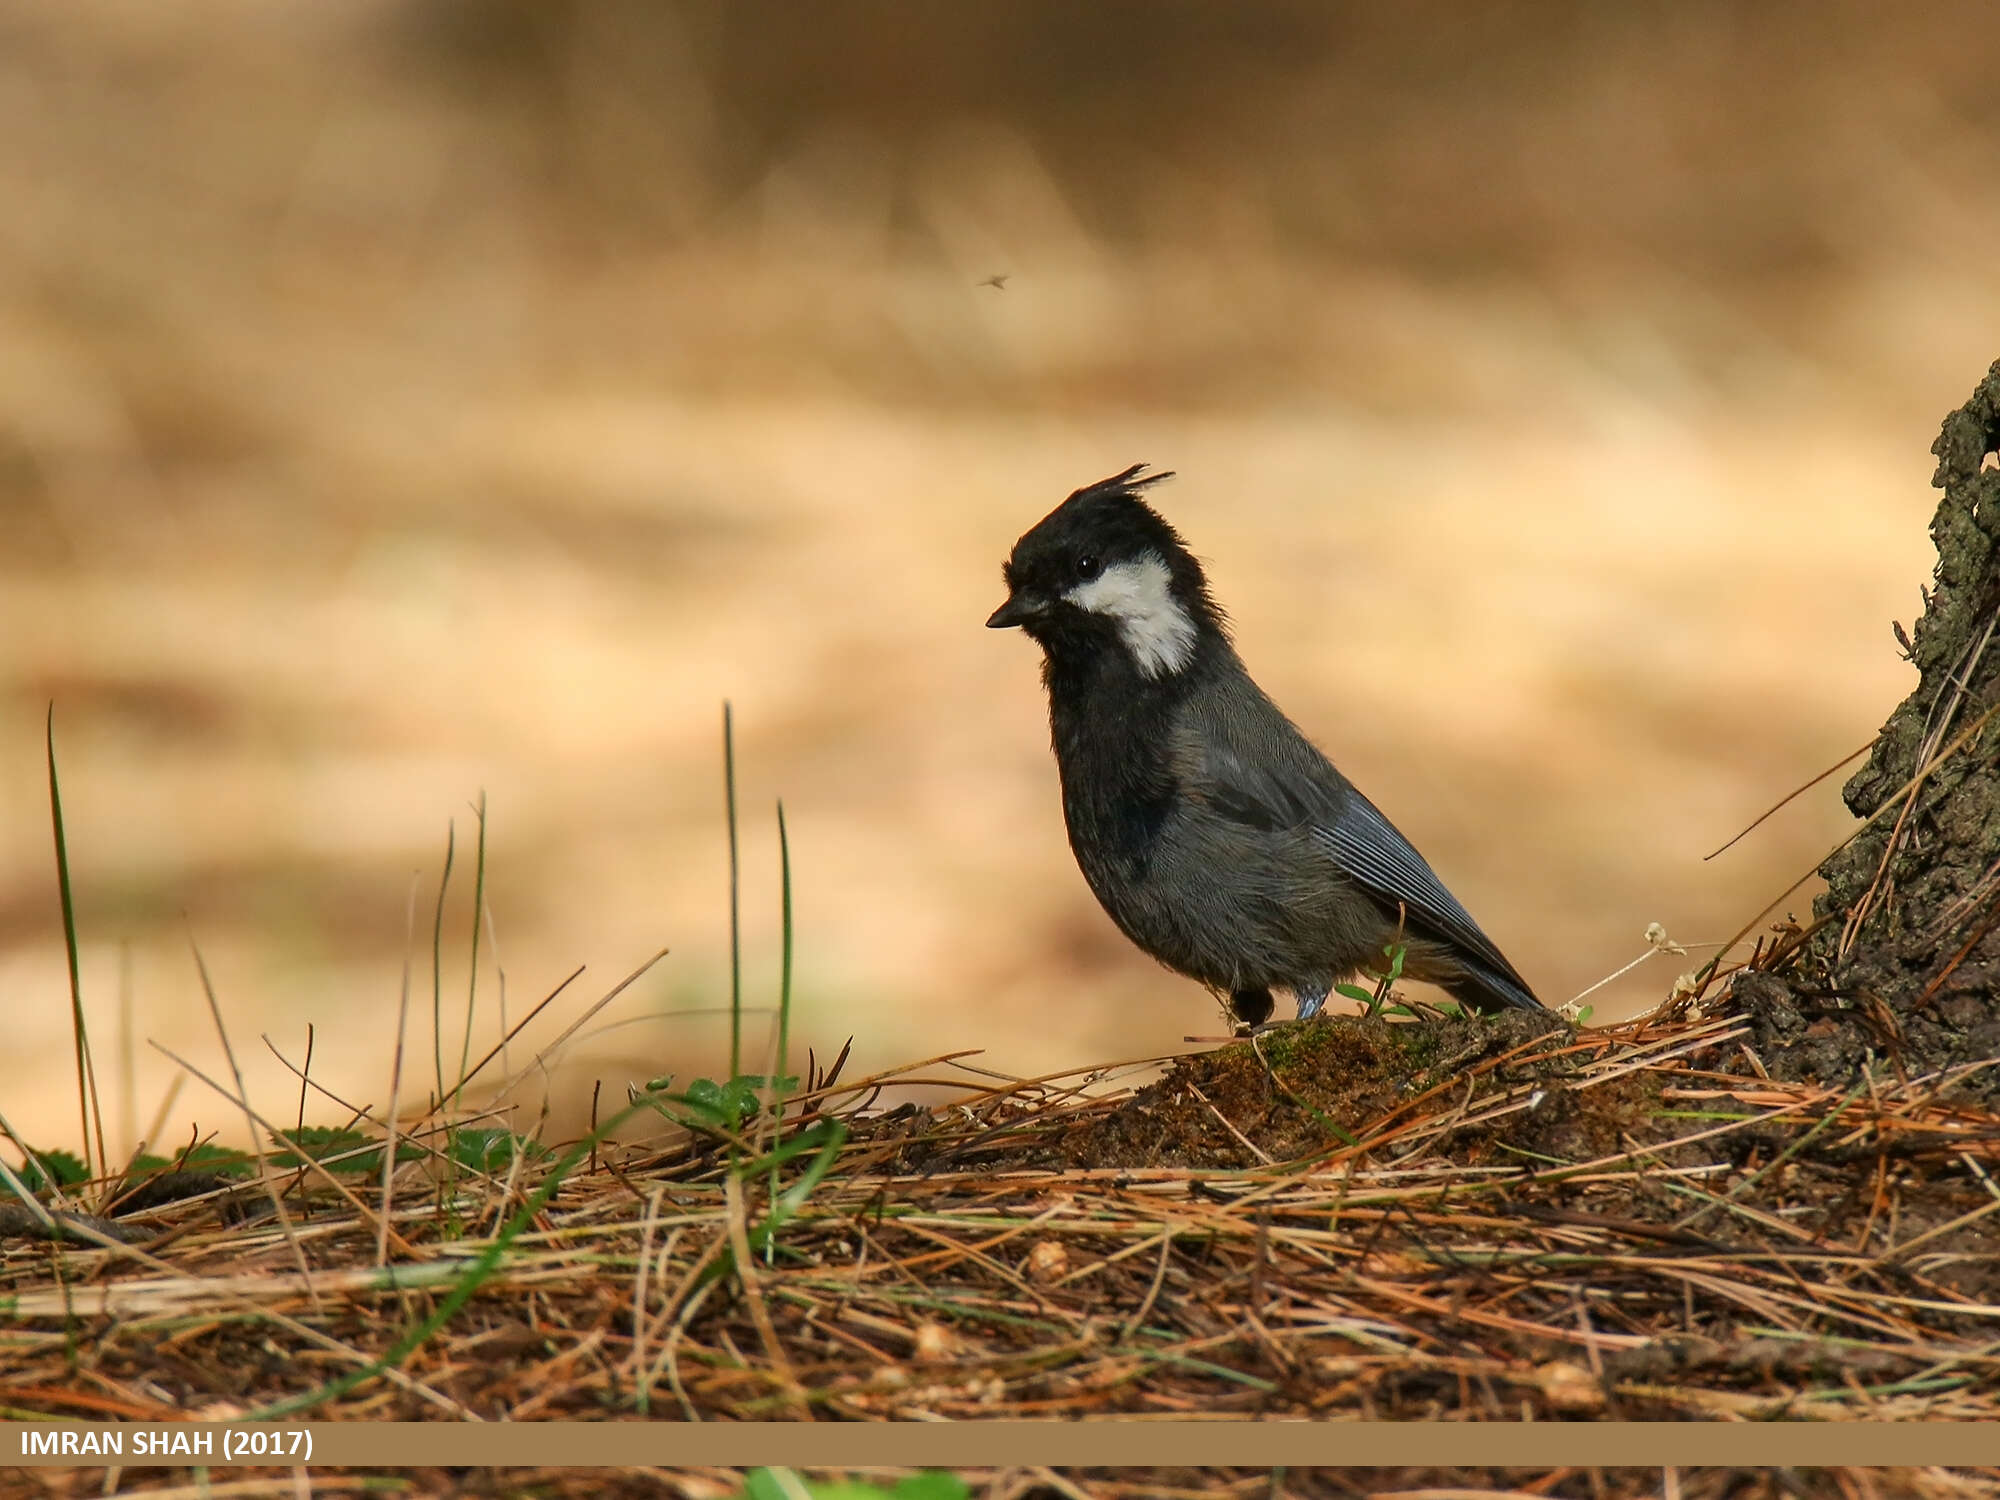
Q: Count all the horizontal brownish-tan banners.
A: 1